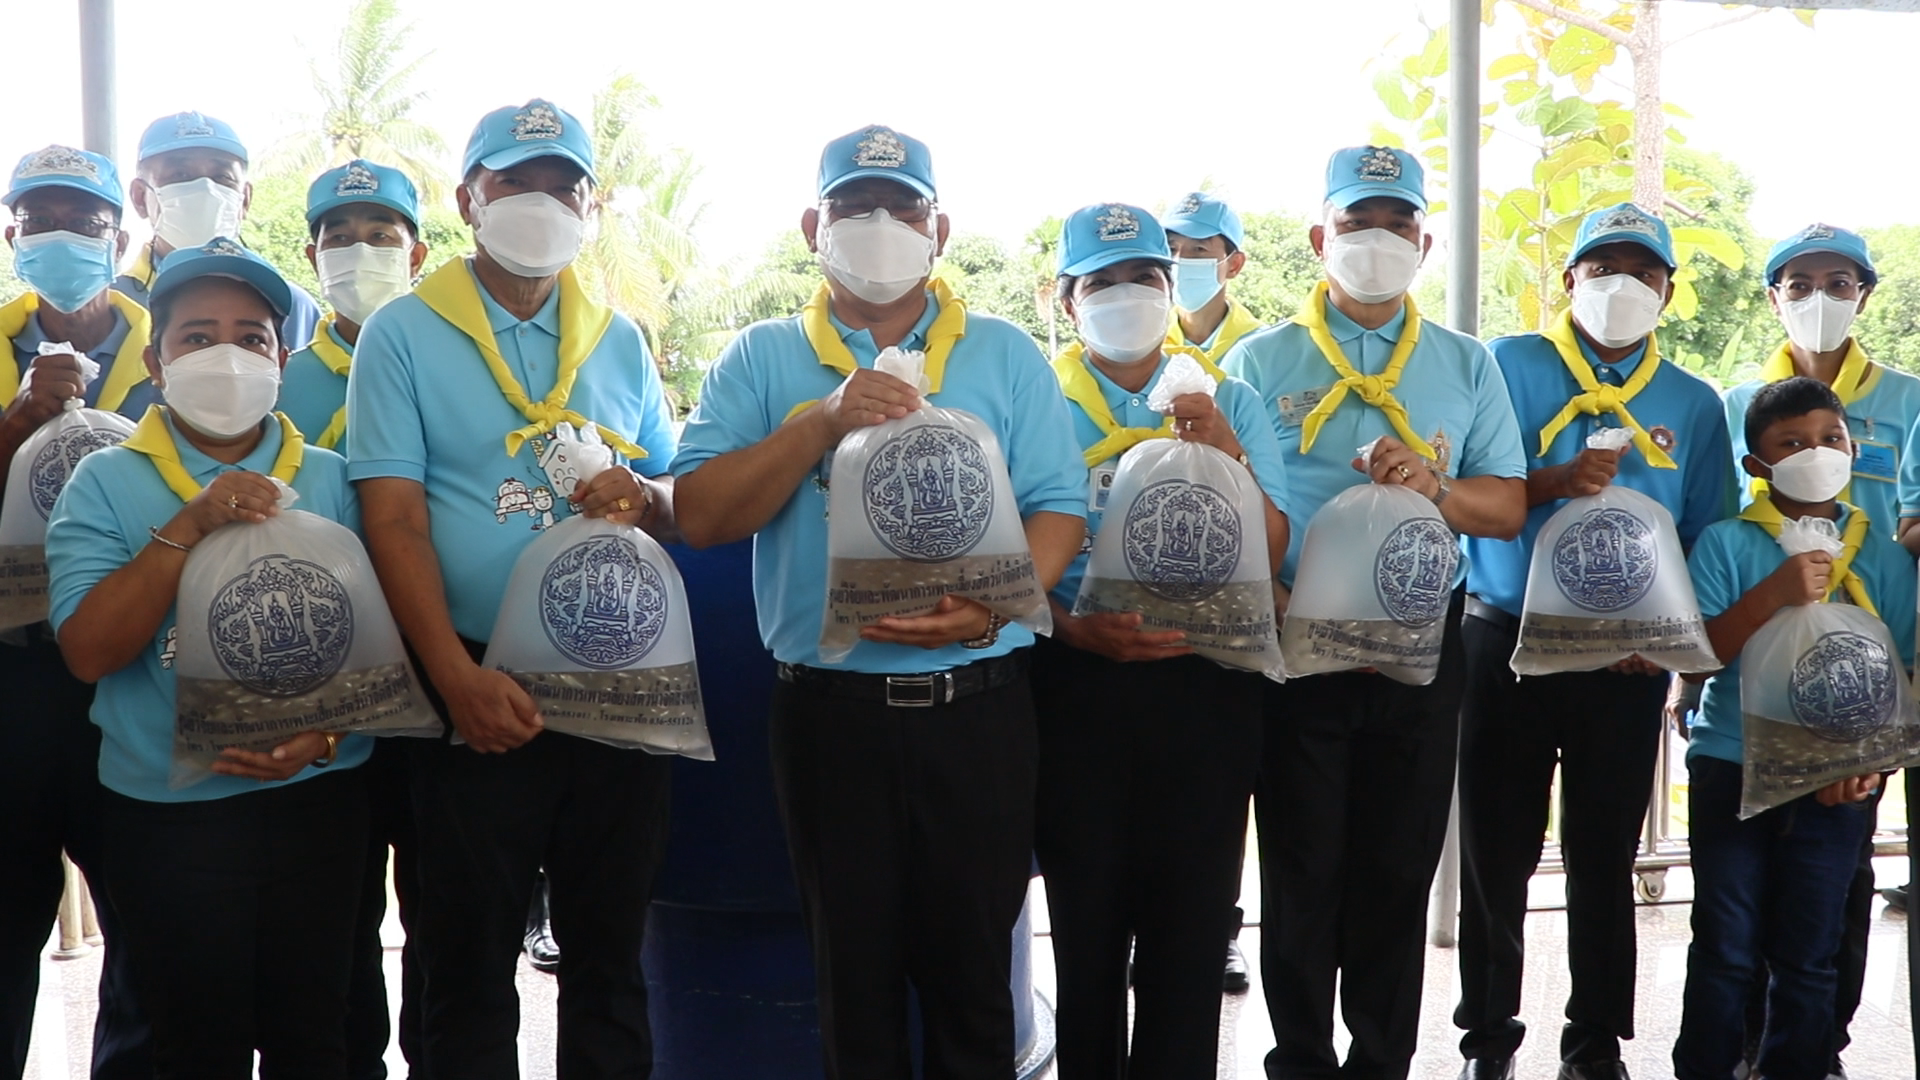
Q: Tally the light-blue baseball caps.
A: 11